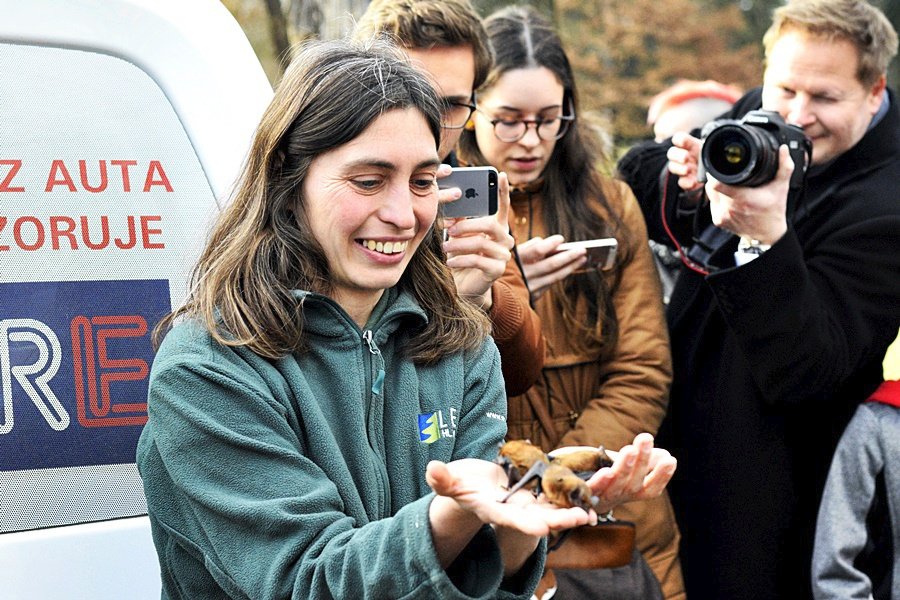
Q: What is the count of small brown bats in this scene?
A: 3